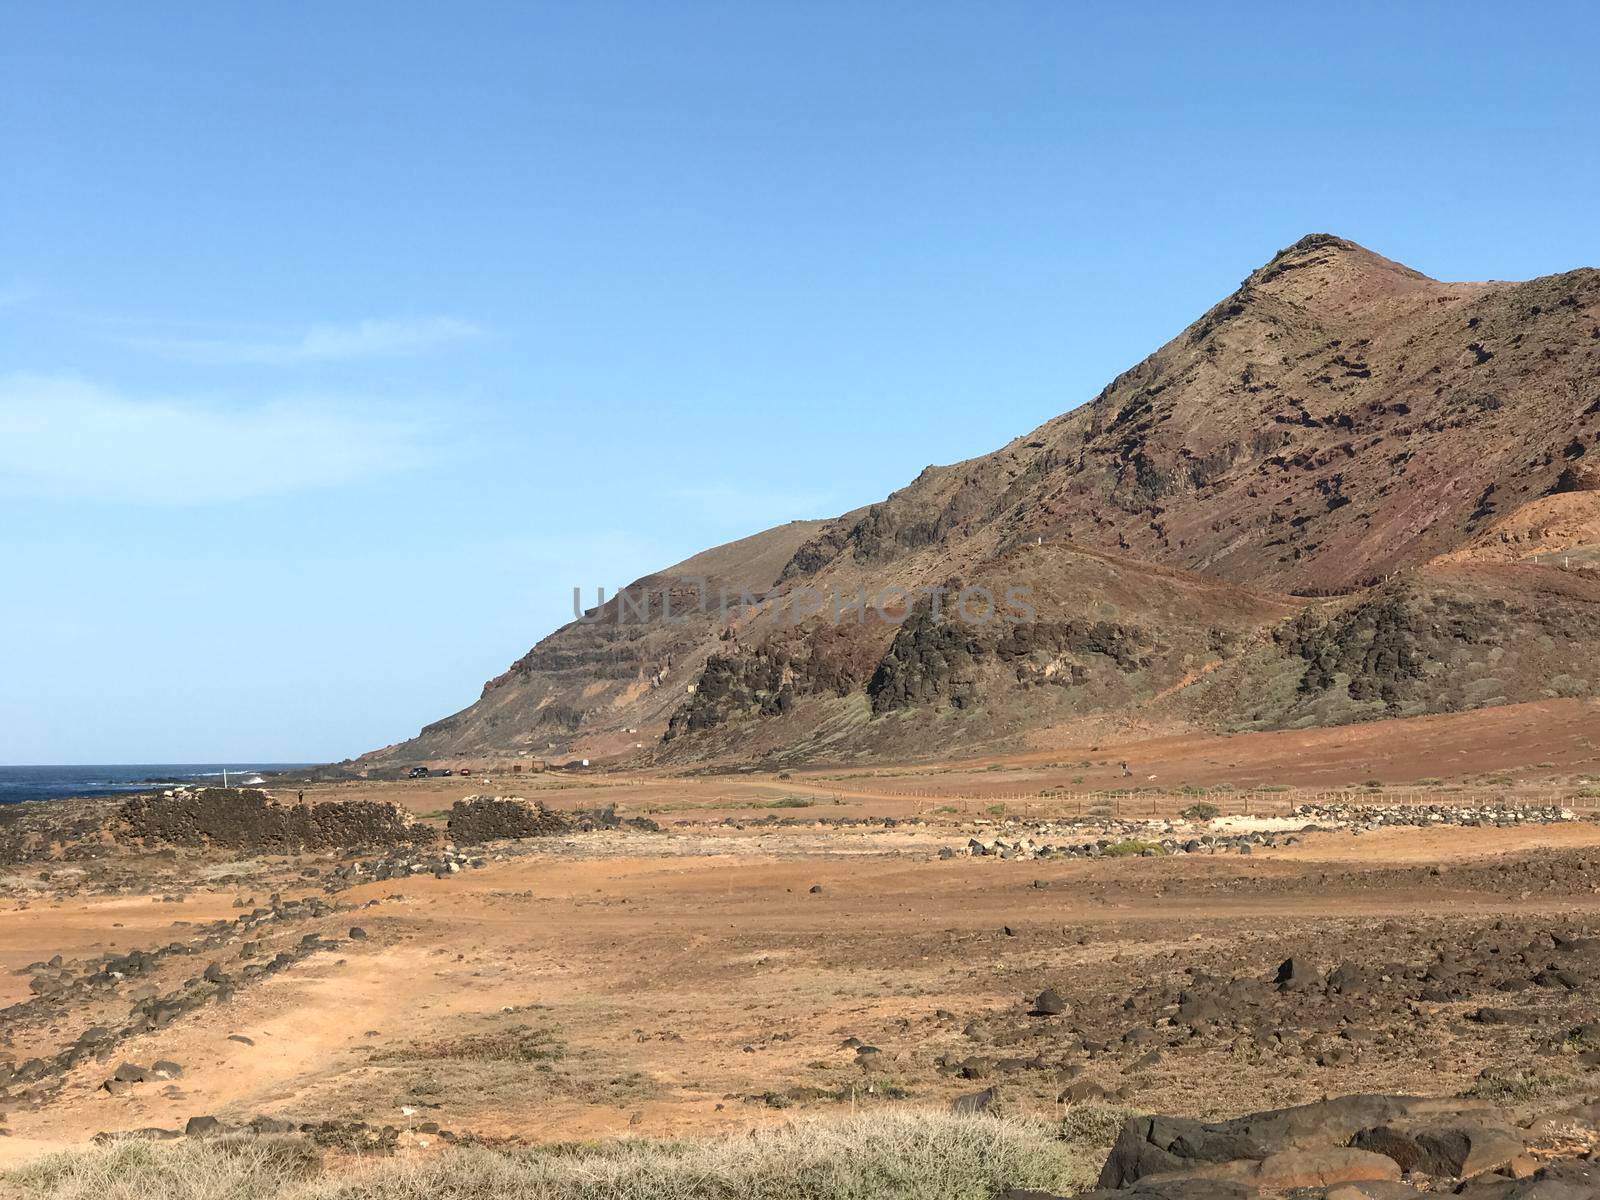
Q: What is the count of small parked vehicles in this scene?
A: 3